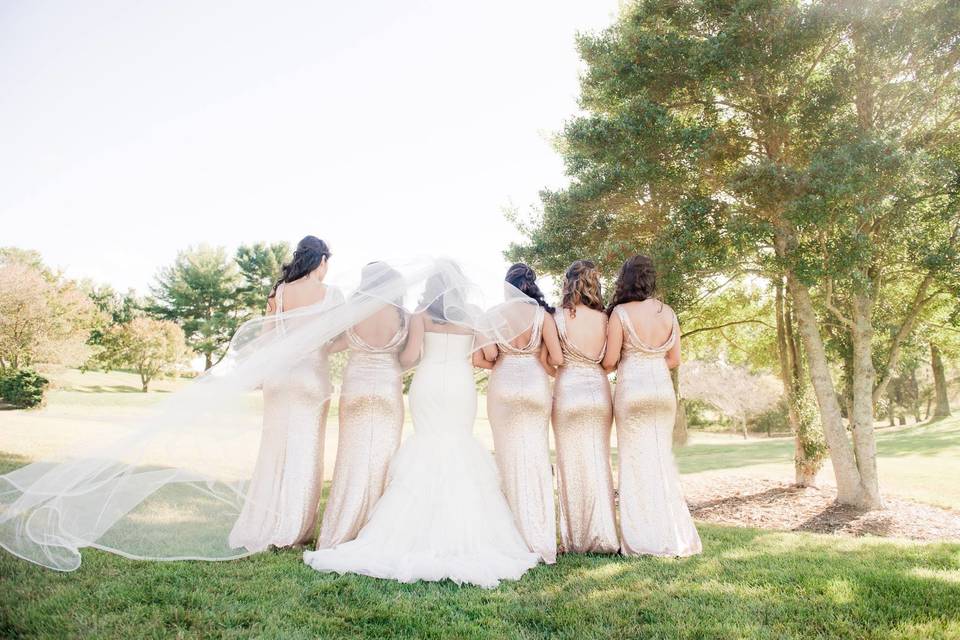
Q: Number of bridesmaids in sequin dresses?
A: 5